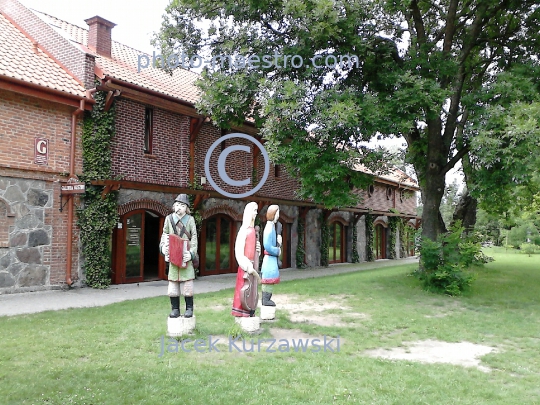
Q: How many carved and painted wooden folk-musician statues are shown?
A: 3